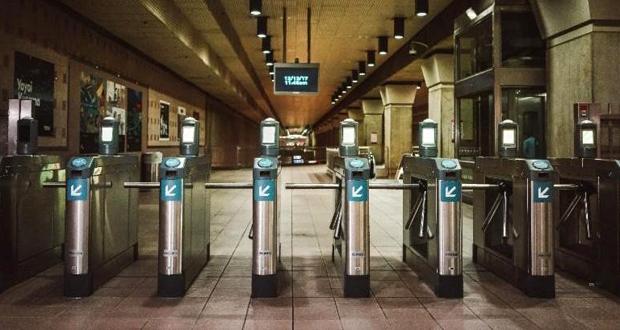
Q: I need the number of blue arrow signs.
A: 6